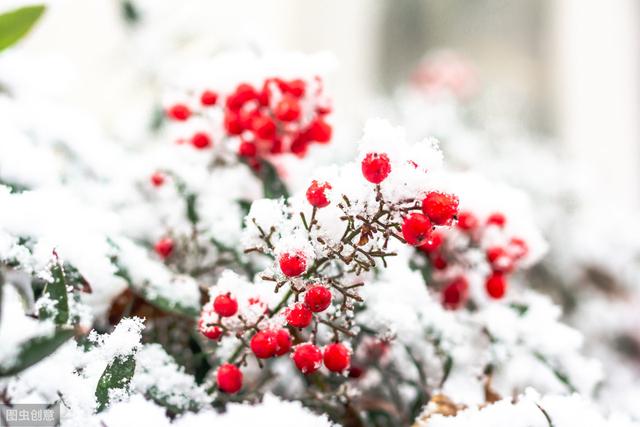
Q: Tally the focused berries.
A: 14